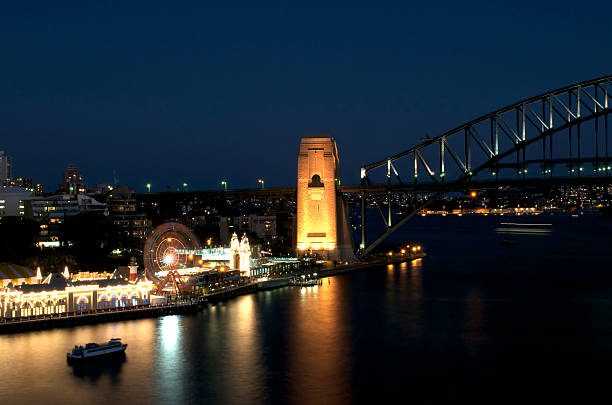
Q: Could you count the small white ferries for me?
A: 1